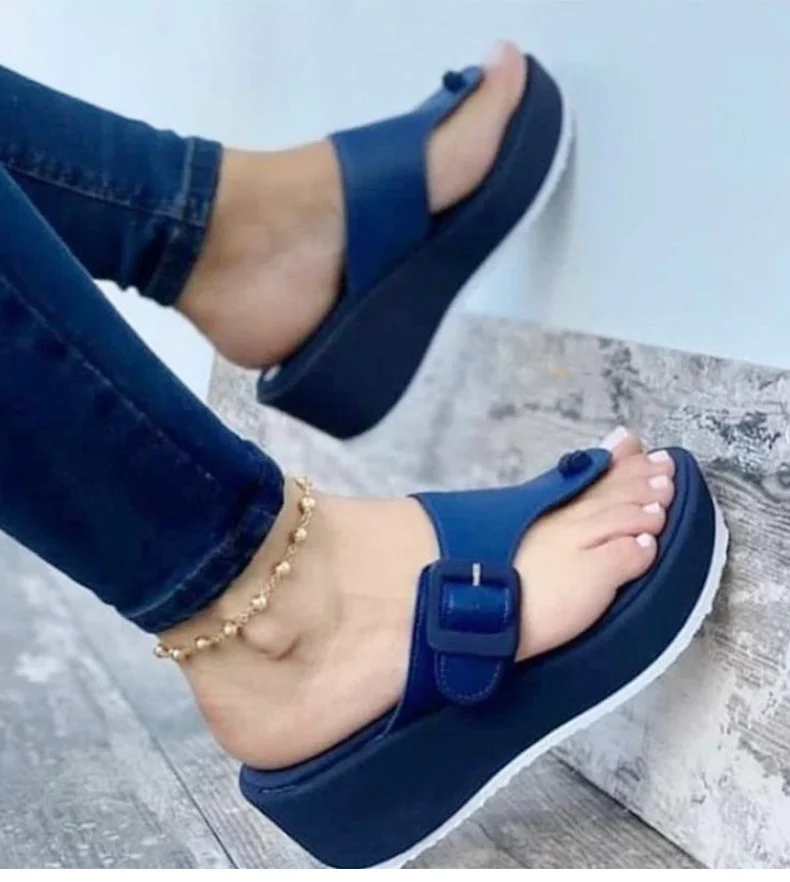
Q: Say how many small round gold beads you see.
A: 9